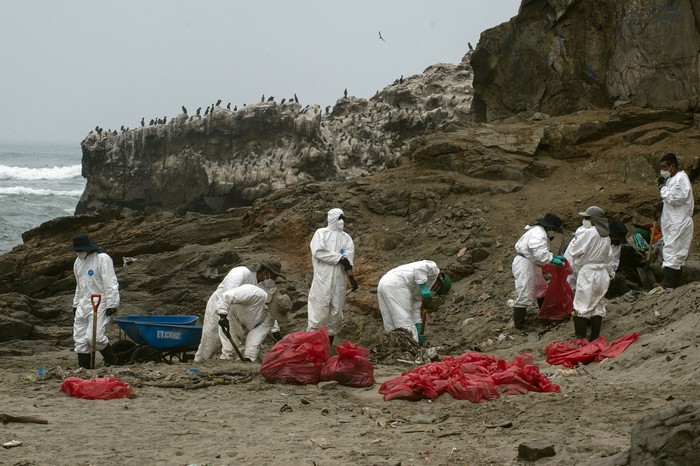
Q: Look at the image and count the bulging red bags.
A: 2